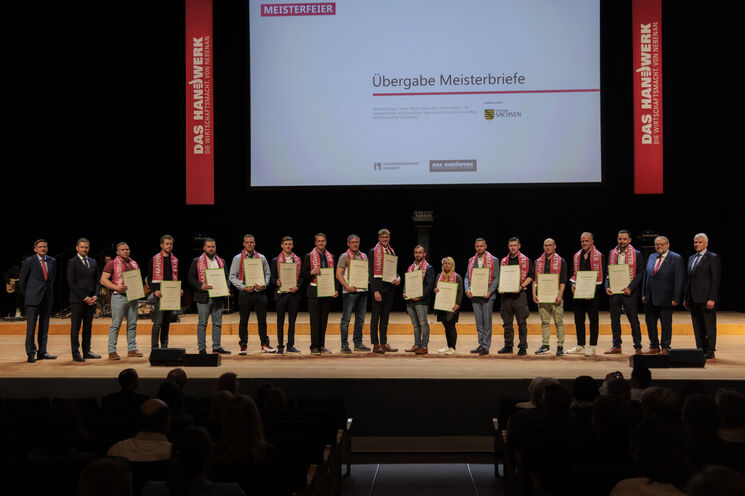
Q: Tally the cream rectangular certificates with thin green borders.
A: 15